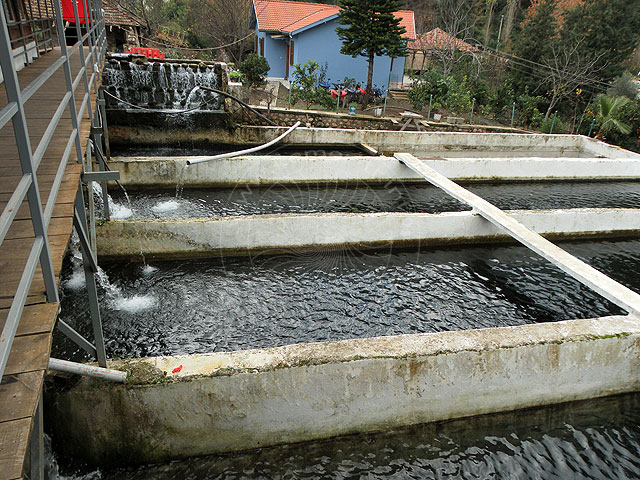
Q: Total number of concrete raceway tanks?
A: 4